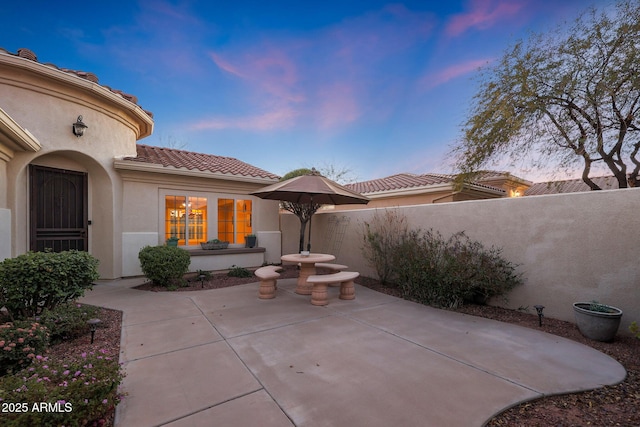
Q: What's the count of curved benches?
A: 3